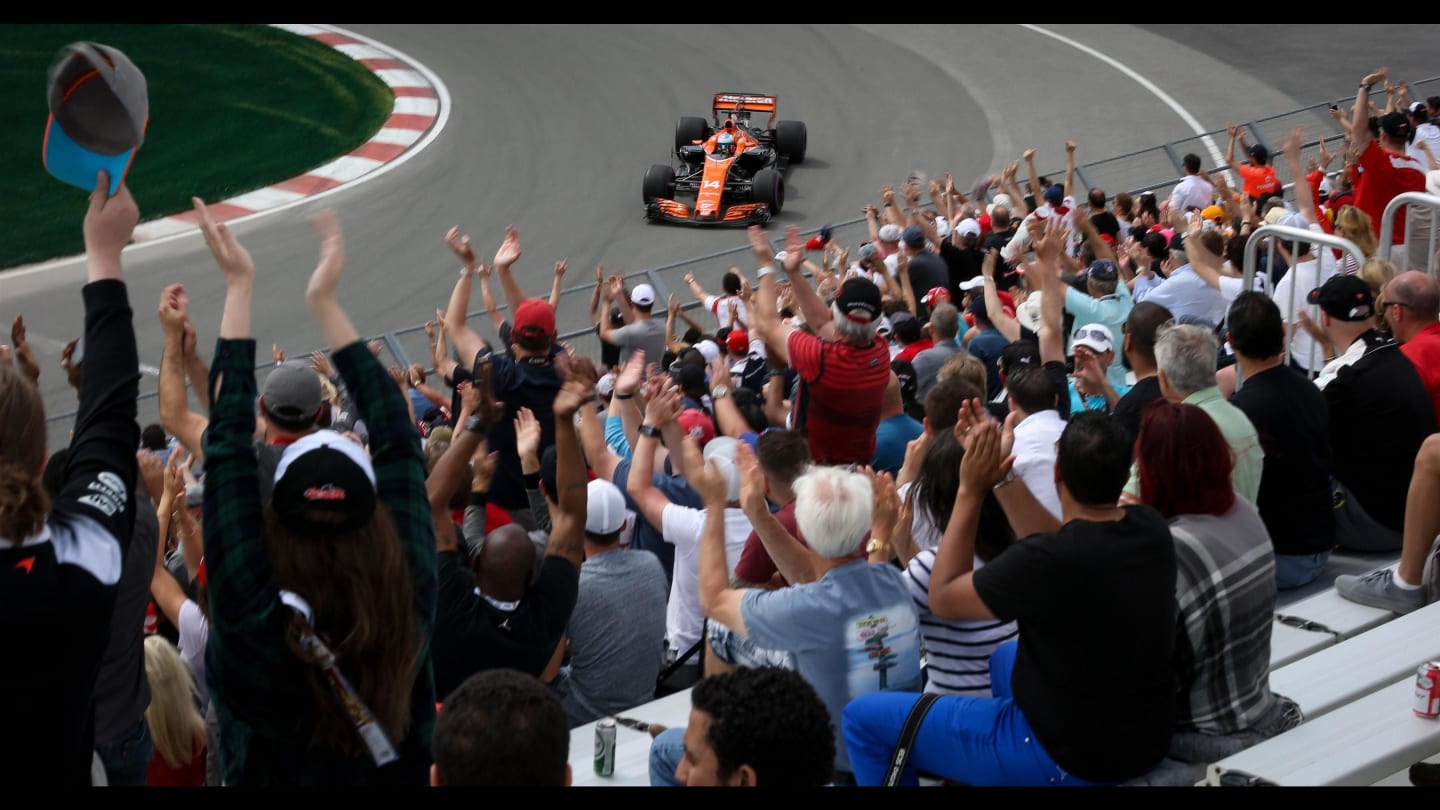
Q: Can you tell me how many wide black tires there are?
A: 4